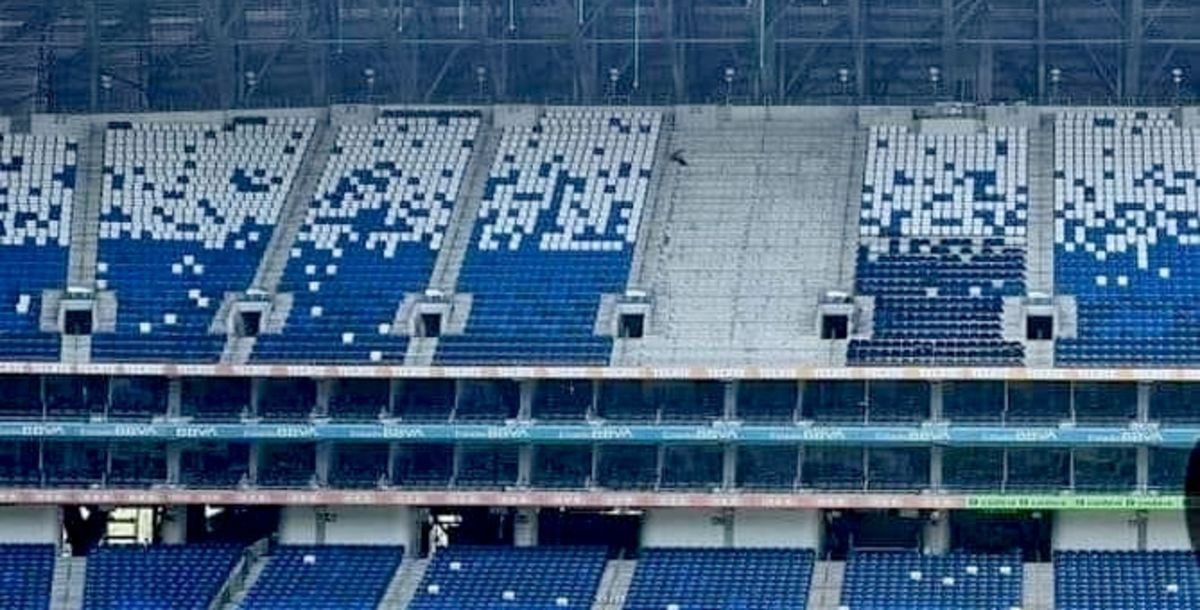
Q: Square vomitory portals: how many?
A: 6